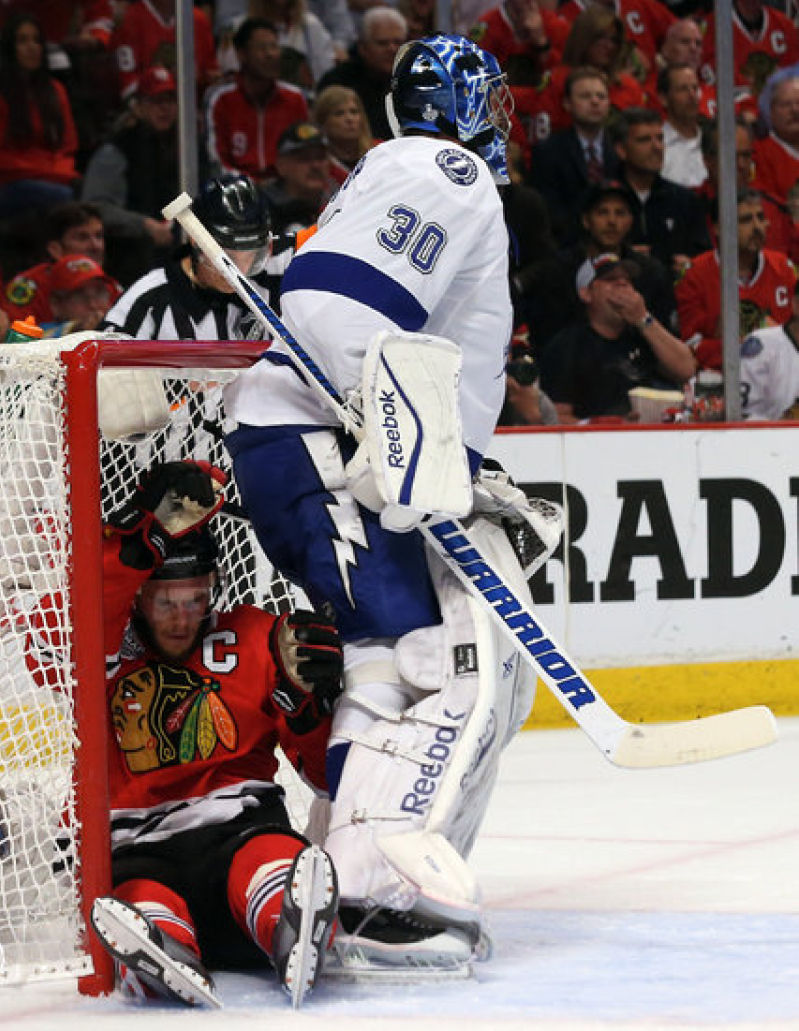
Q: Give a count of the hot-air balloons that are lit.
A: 0